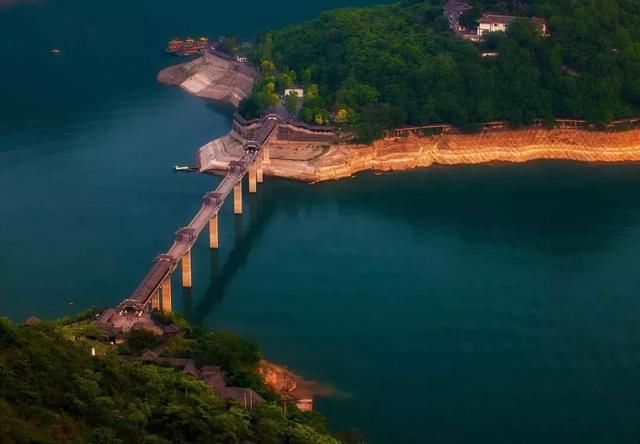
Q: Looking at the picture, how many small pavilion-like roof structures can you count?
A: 7